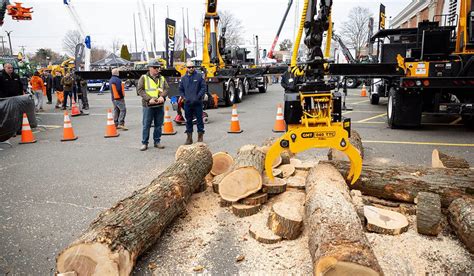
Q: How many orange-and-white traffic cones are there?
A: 8